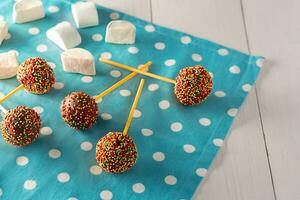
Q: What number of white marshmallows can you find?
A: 7